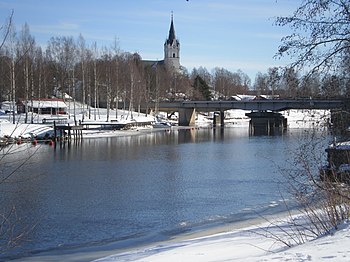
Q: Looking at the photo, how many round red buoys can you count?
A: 3